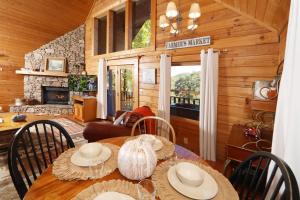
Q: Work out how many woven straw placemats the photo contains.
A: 4